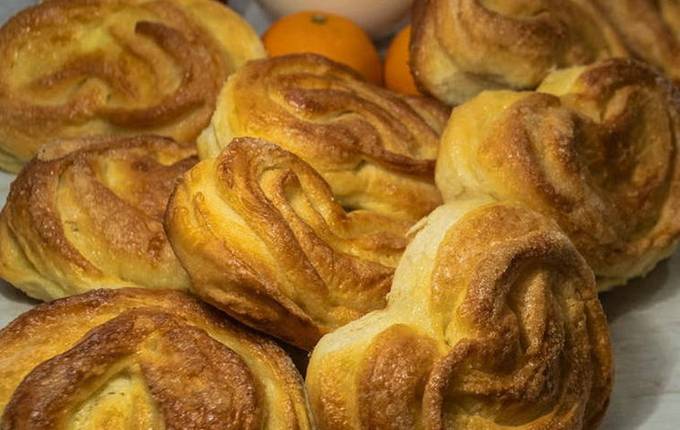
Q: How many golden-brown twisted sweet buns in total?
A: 8